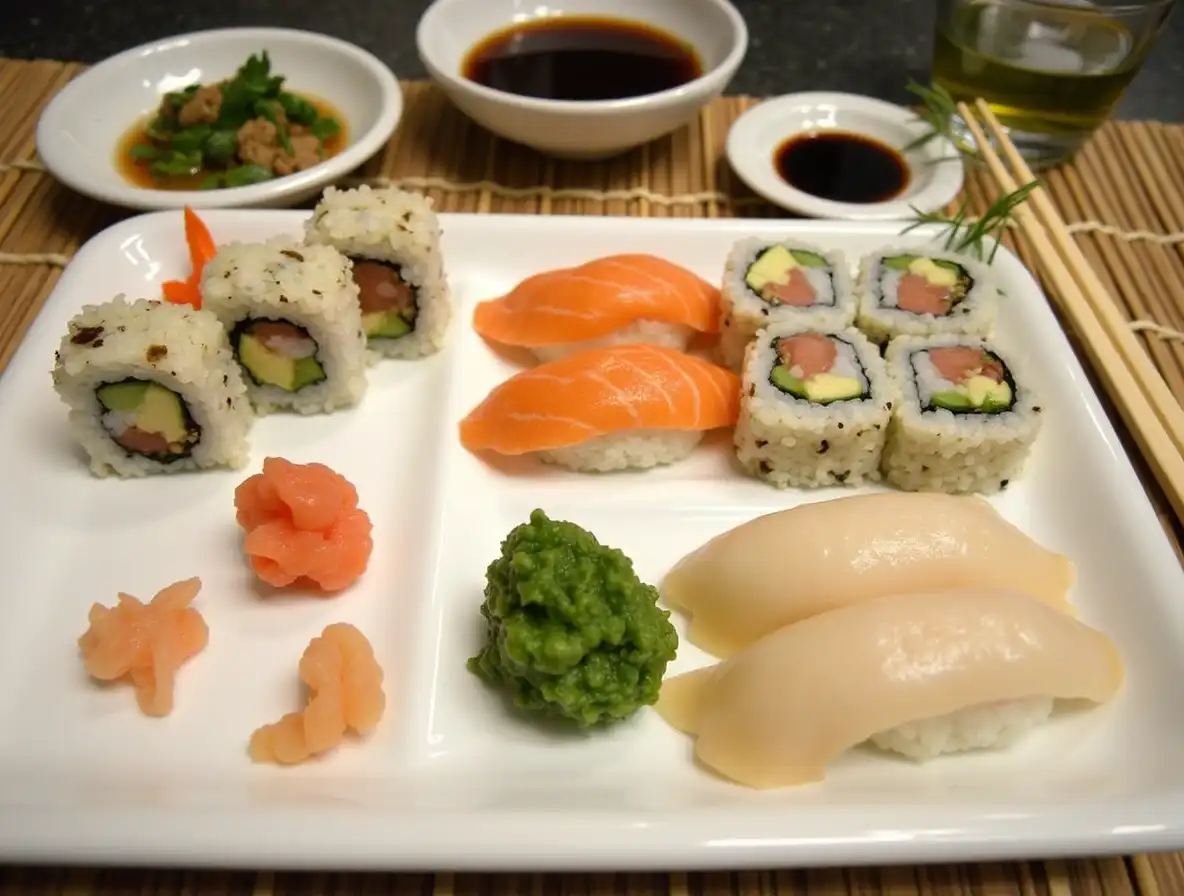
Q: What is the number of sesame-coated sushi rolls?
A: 7